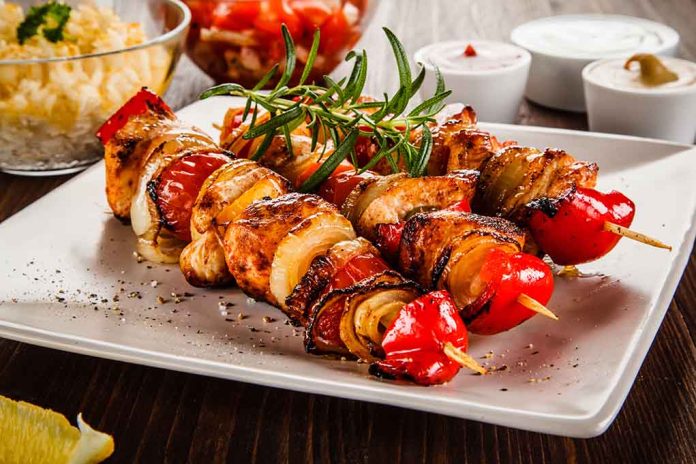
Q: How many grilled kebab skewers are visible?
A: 3